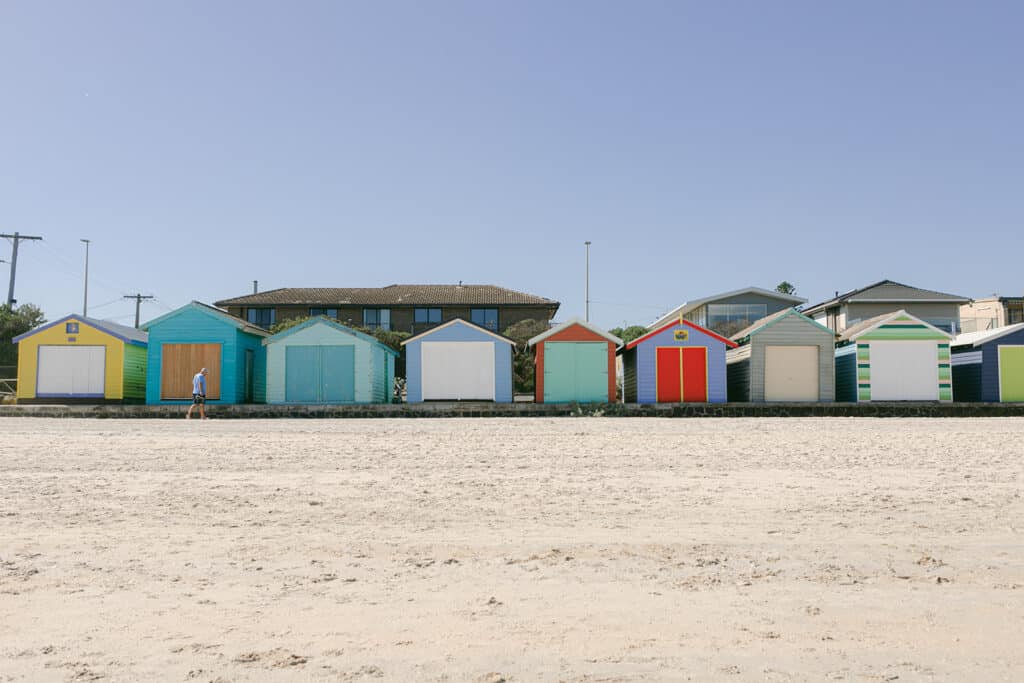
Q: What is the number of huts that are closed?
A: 9